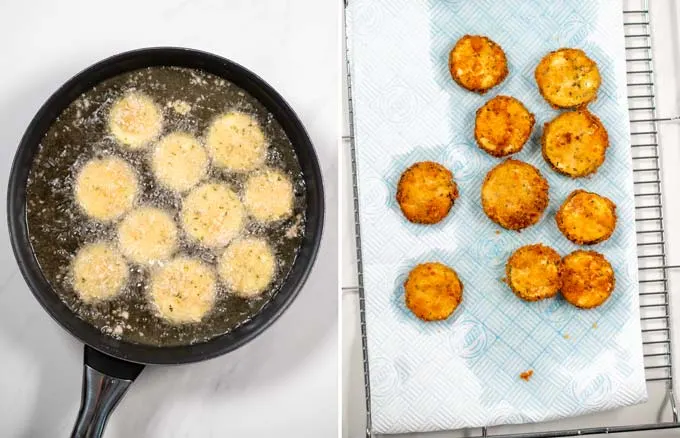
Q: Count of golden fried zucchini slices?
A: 10